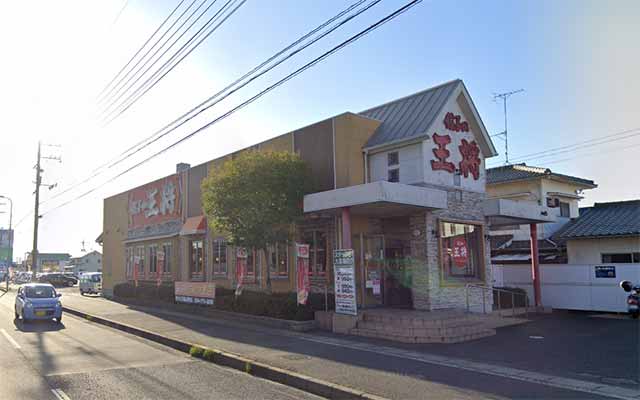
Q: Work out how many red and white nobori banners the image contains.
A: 4